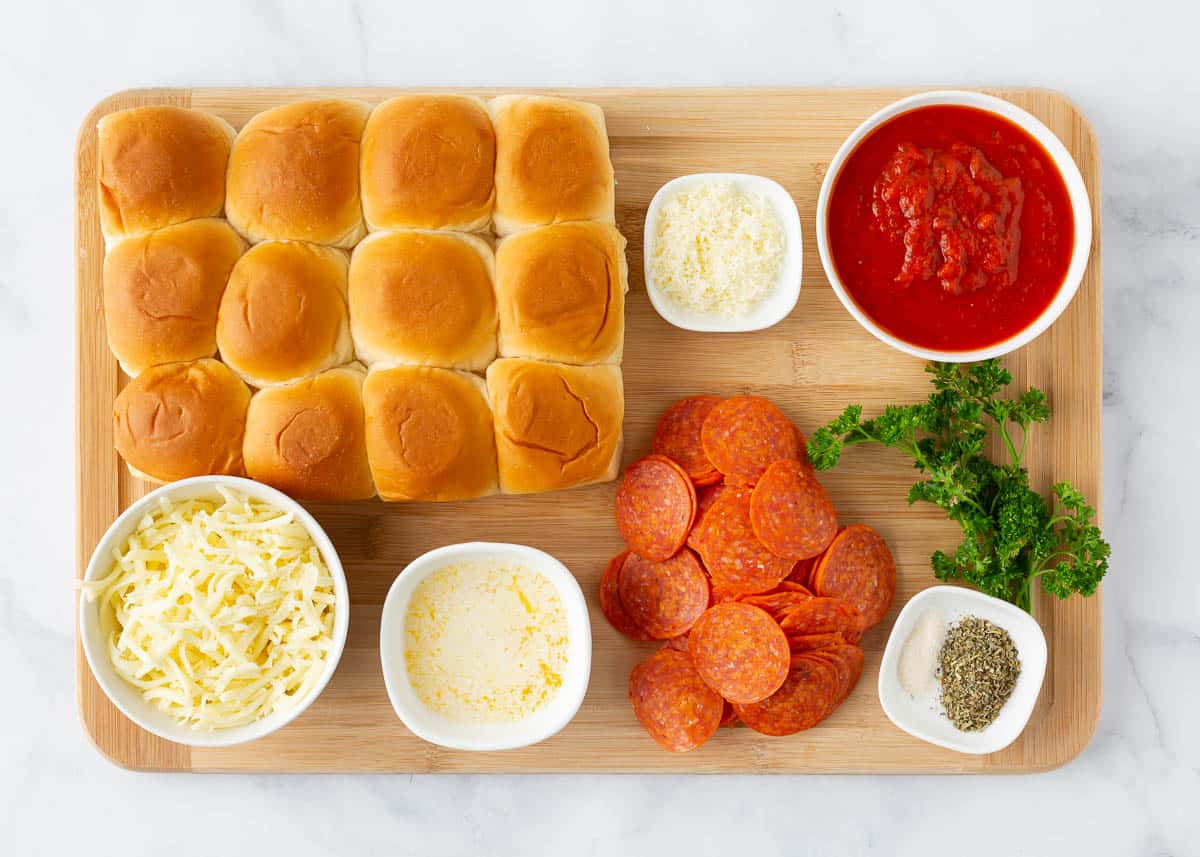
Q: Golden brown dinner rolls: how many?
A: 12